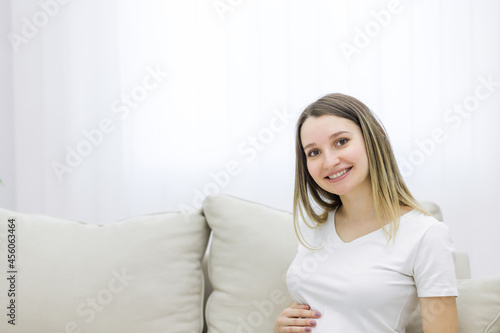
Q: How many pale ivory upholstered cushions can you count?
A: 3